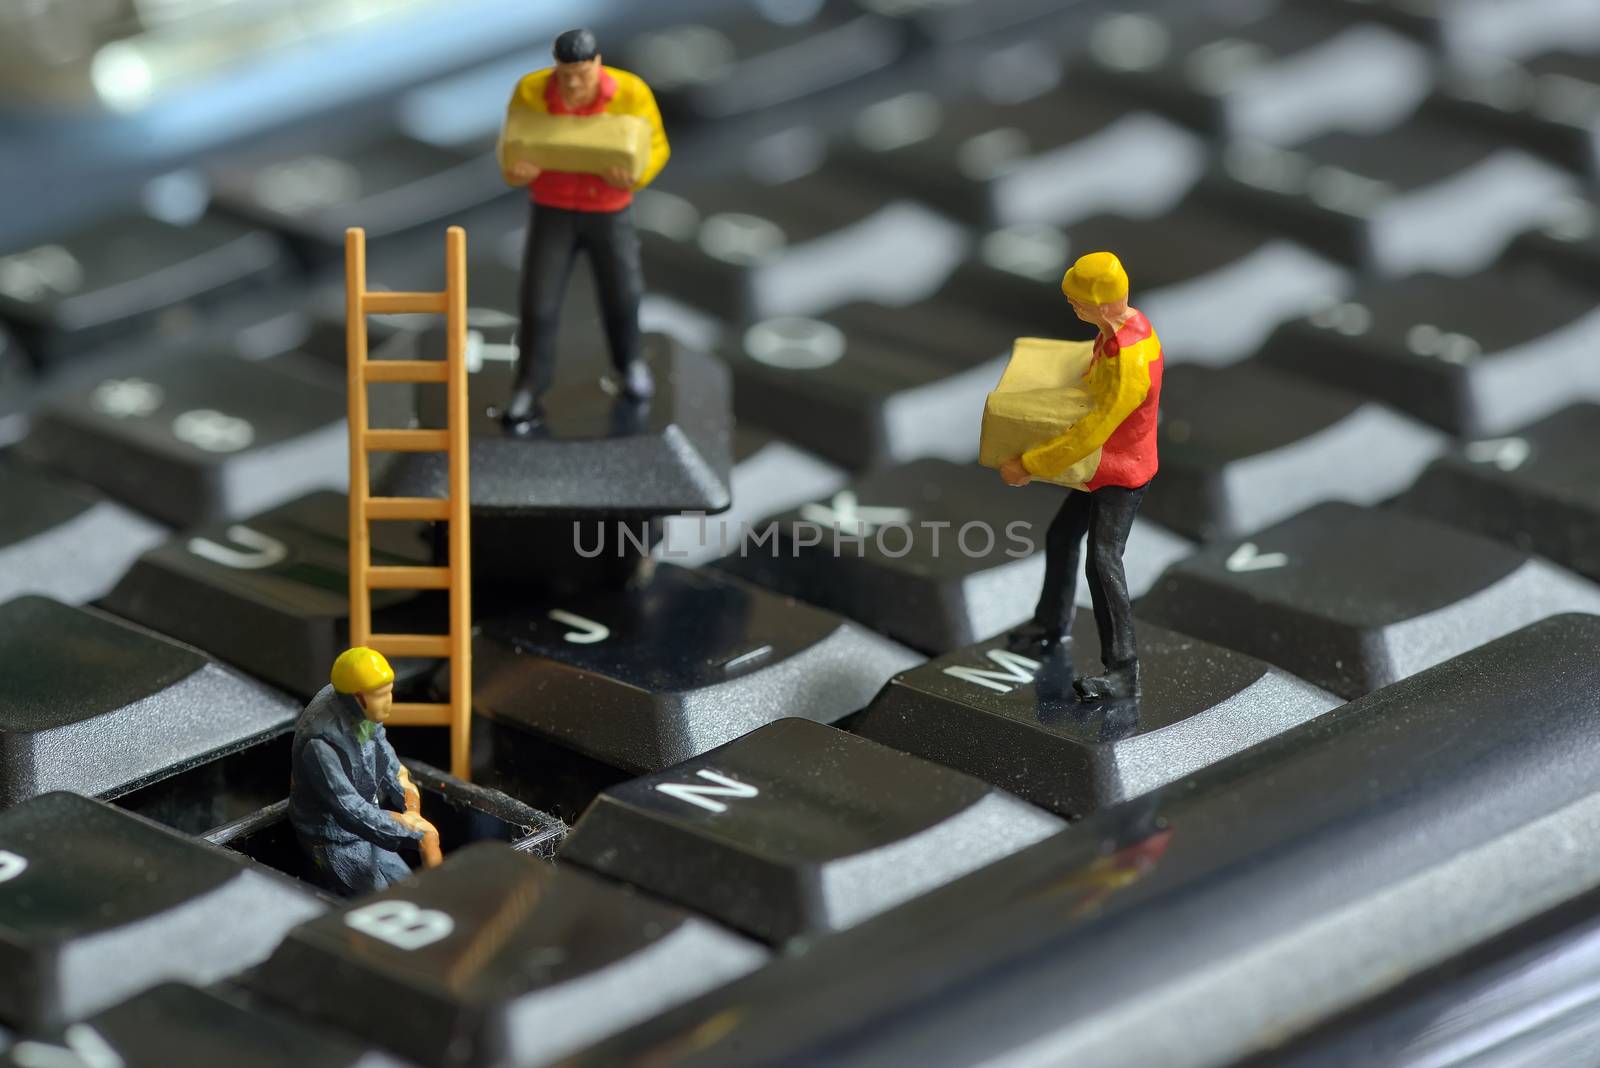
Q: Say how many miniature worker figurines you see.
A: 3